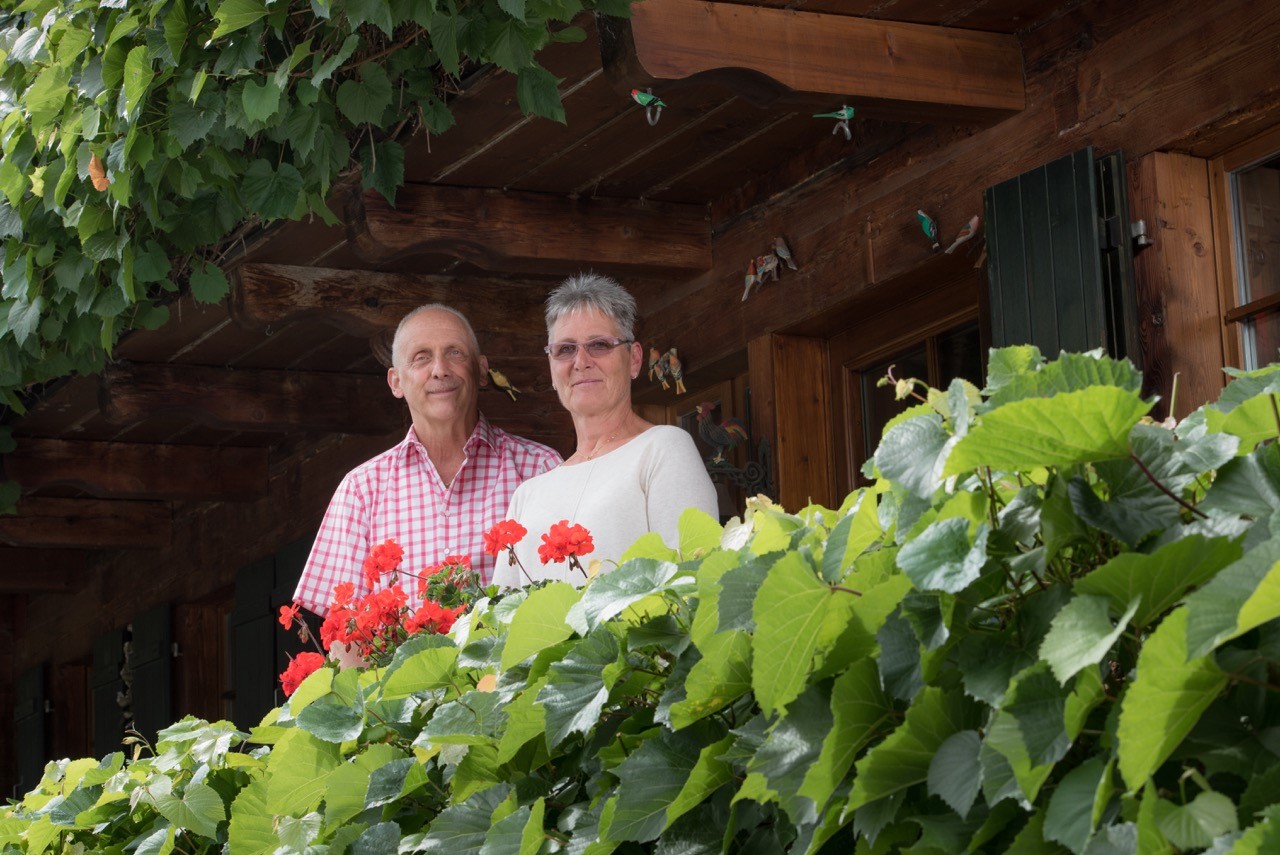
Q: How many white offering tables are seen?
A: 0